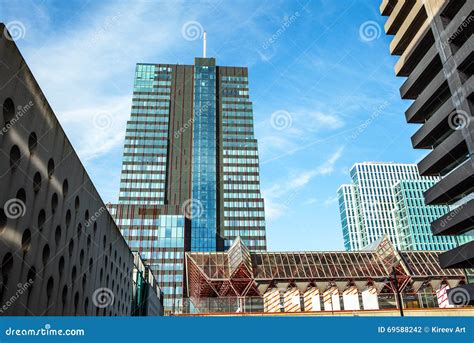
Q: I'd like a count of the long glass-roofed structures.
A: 1